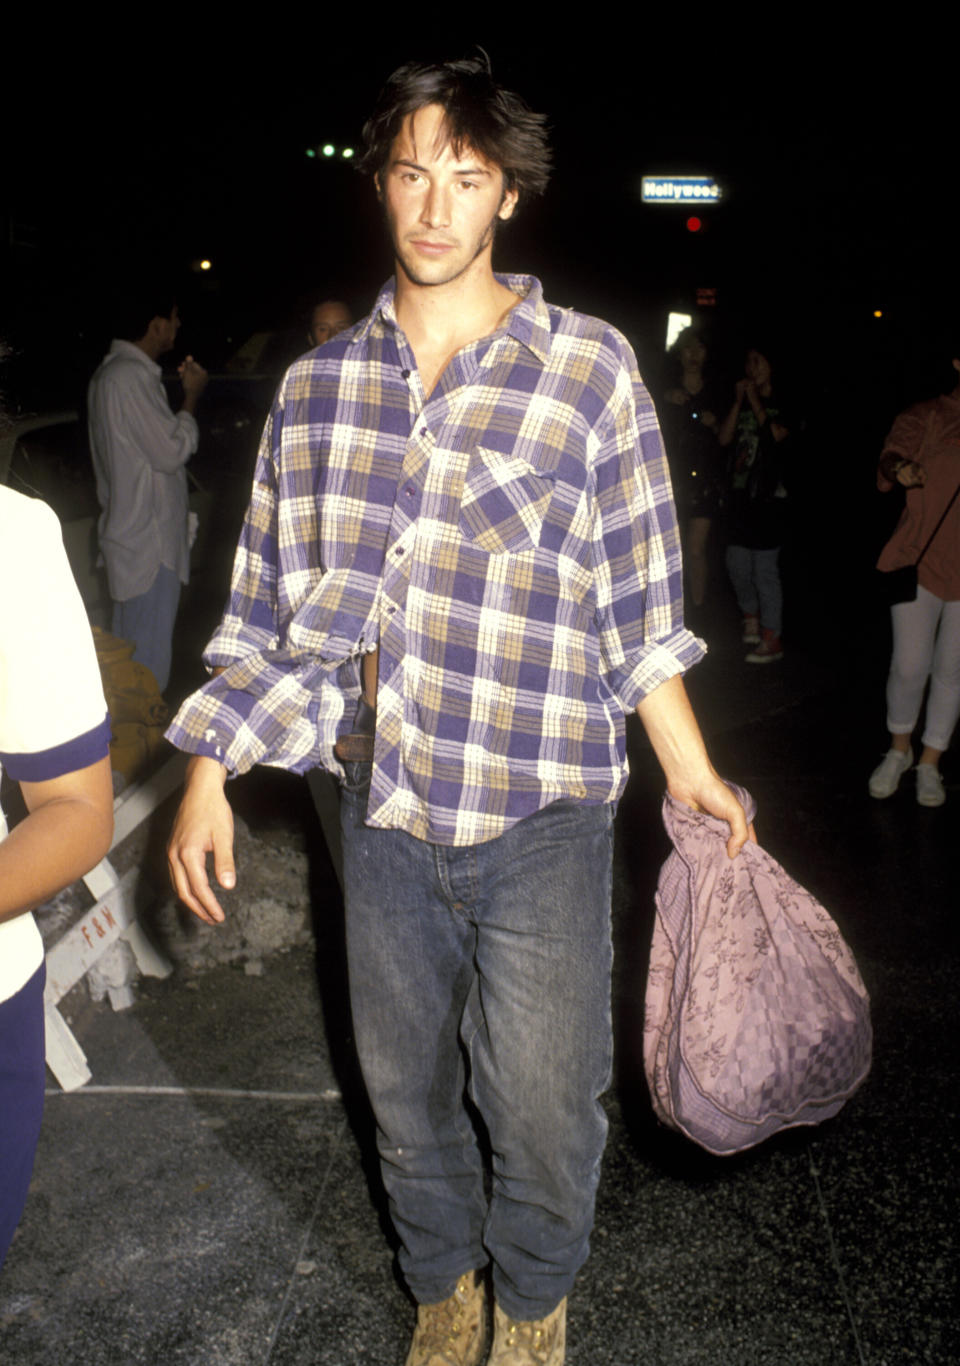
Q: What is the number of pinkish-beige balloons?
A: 0